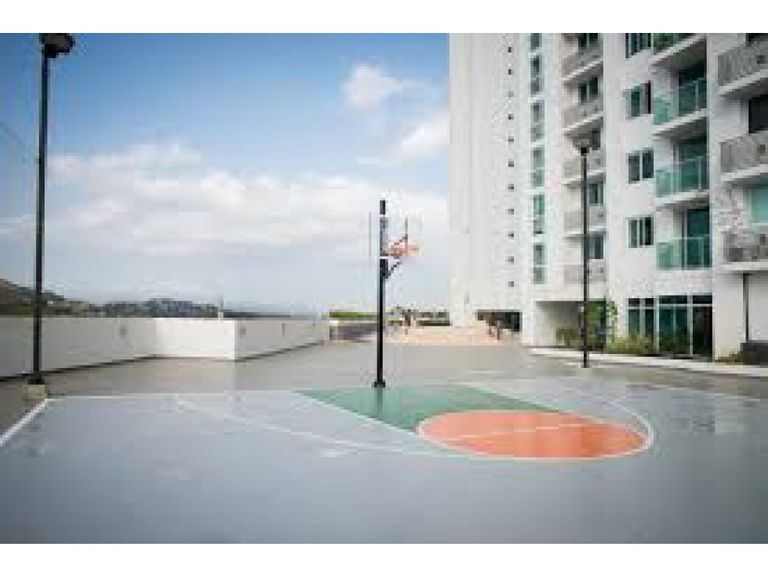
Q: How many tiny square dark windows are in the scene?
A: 11